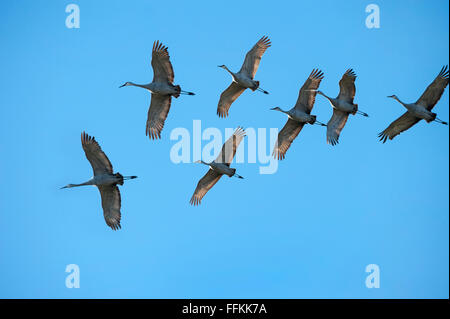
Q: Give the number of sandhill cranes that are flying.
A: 7